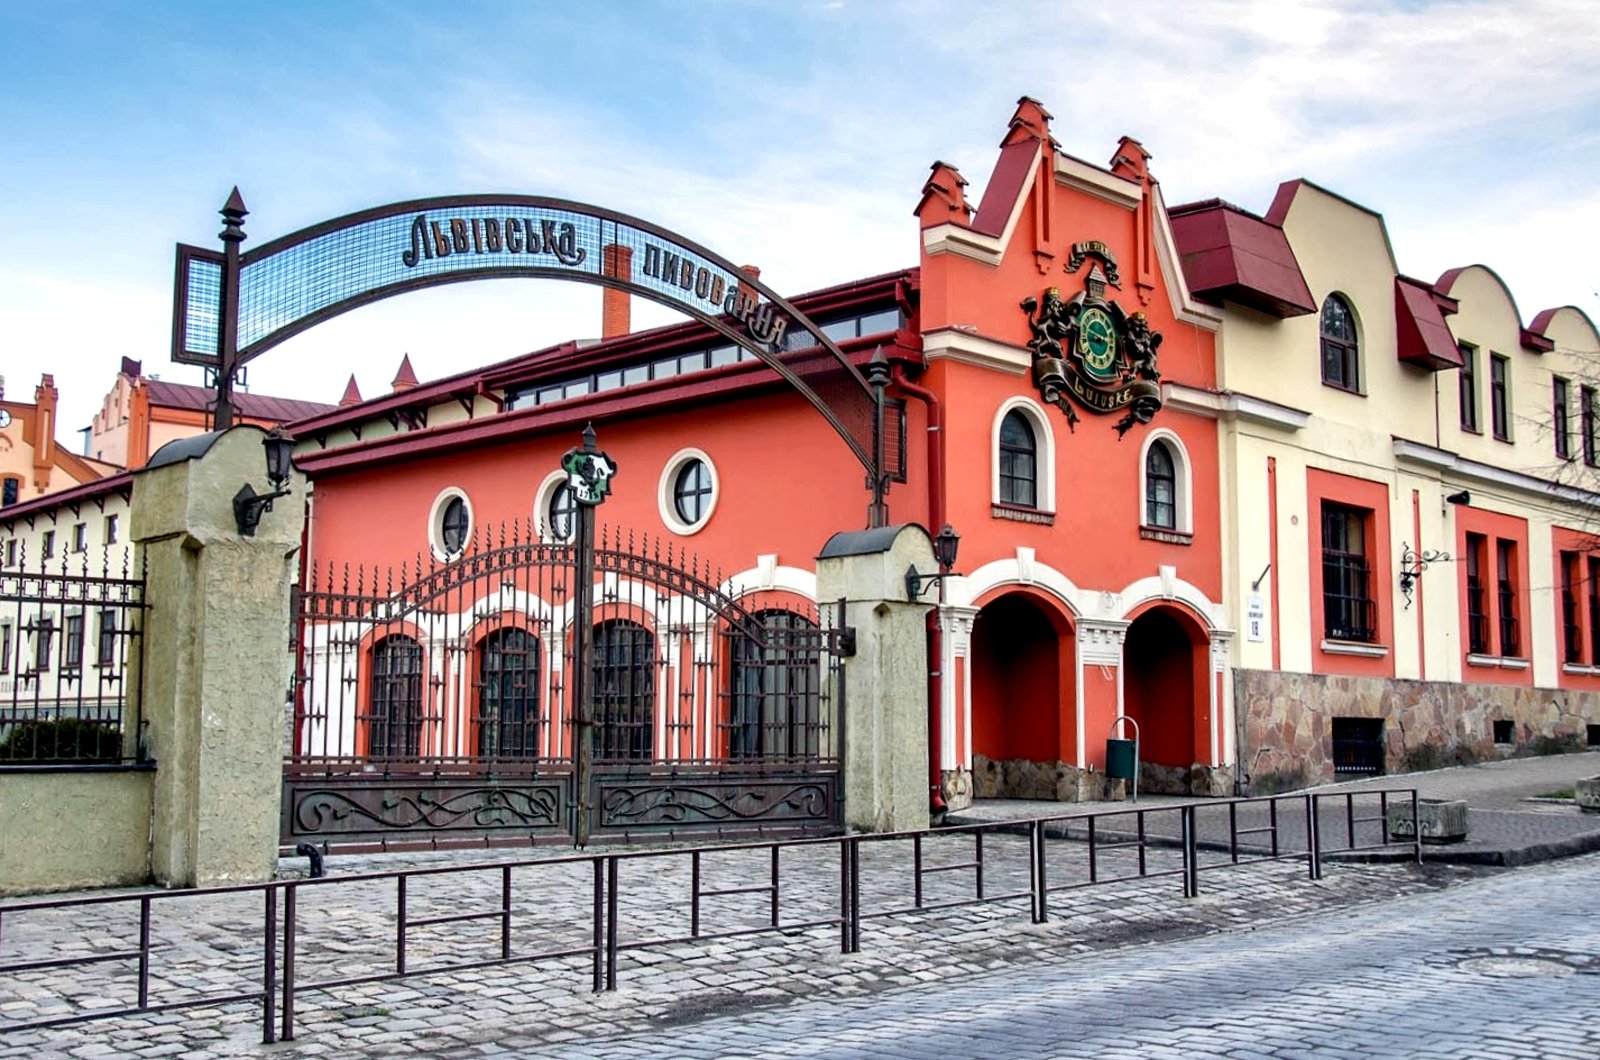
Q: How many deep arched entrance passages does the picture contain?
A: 2